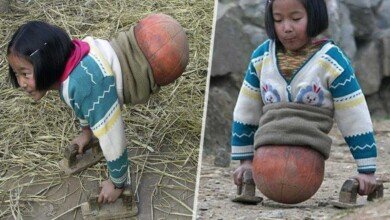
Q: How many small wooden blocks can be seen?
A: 4